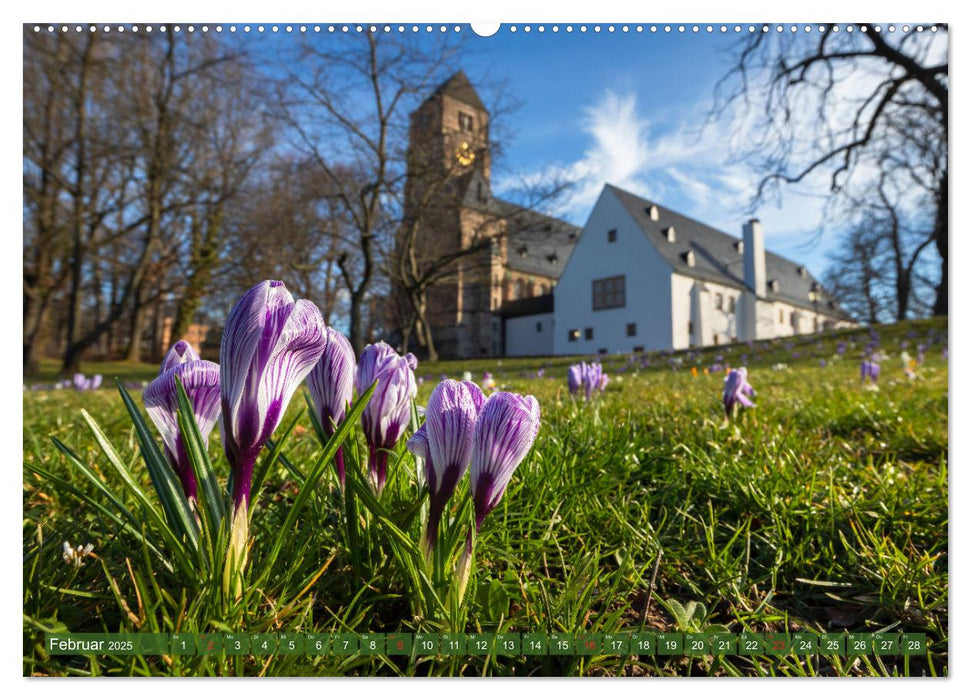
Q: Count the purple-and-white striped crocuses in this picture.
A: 6